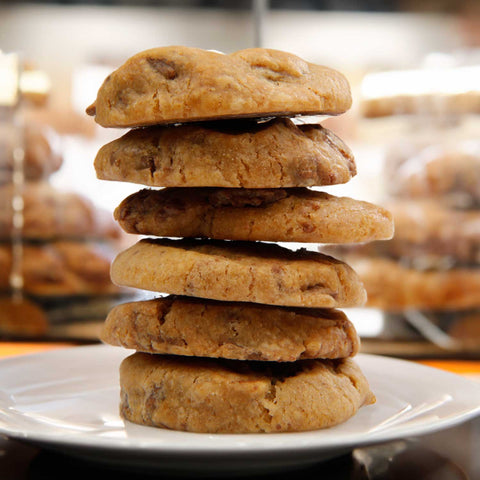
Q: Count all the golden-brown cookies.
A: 6